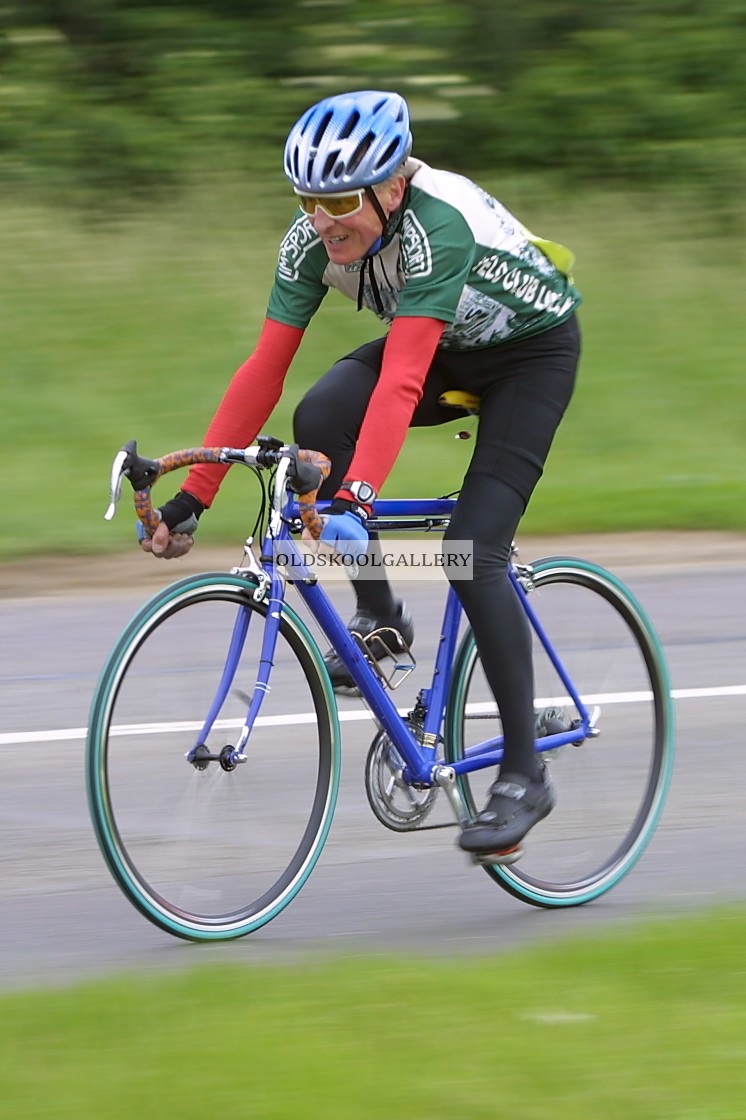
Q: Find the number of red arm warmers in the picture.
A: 2